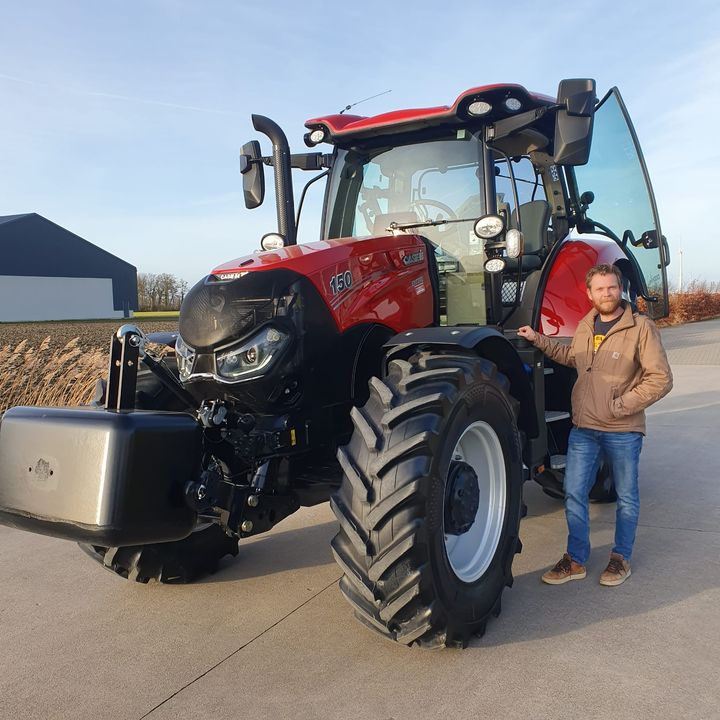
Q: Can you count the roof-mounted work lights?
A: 3